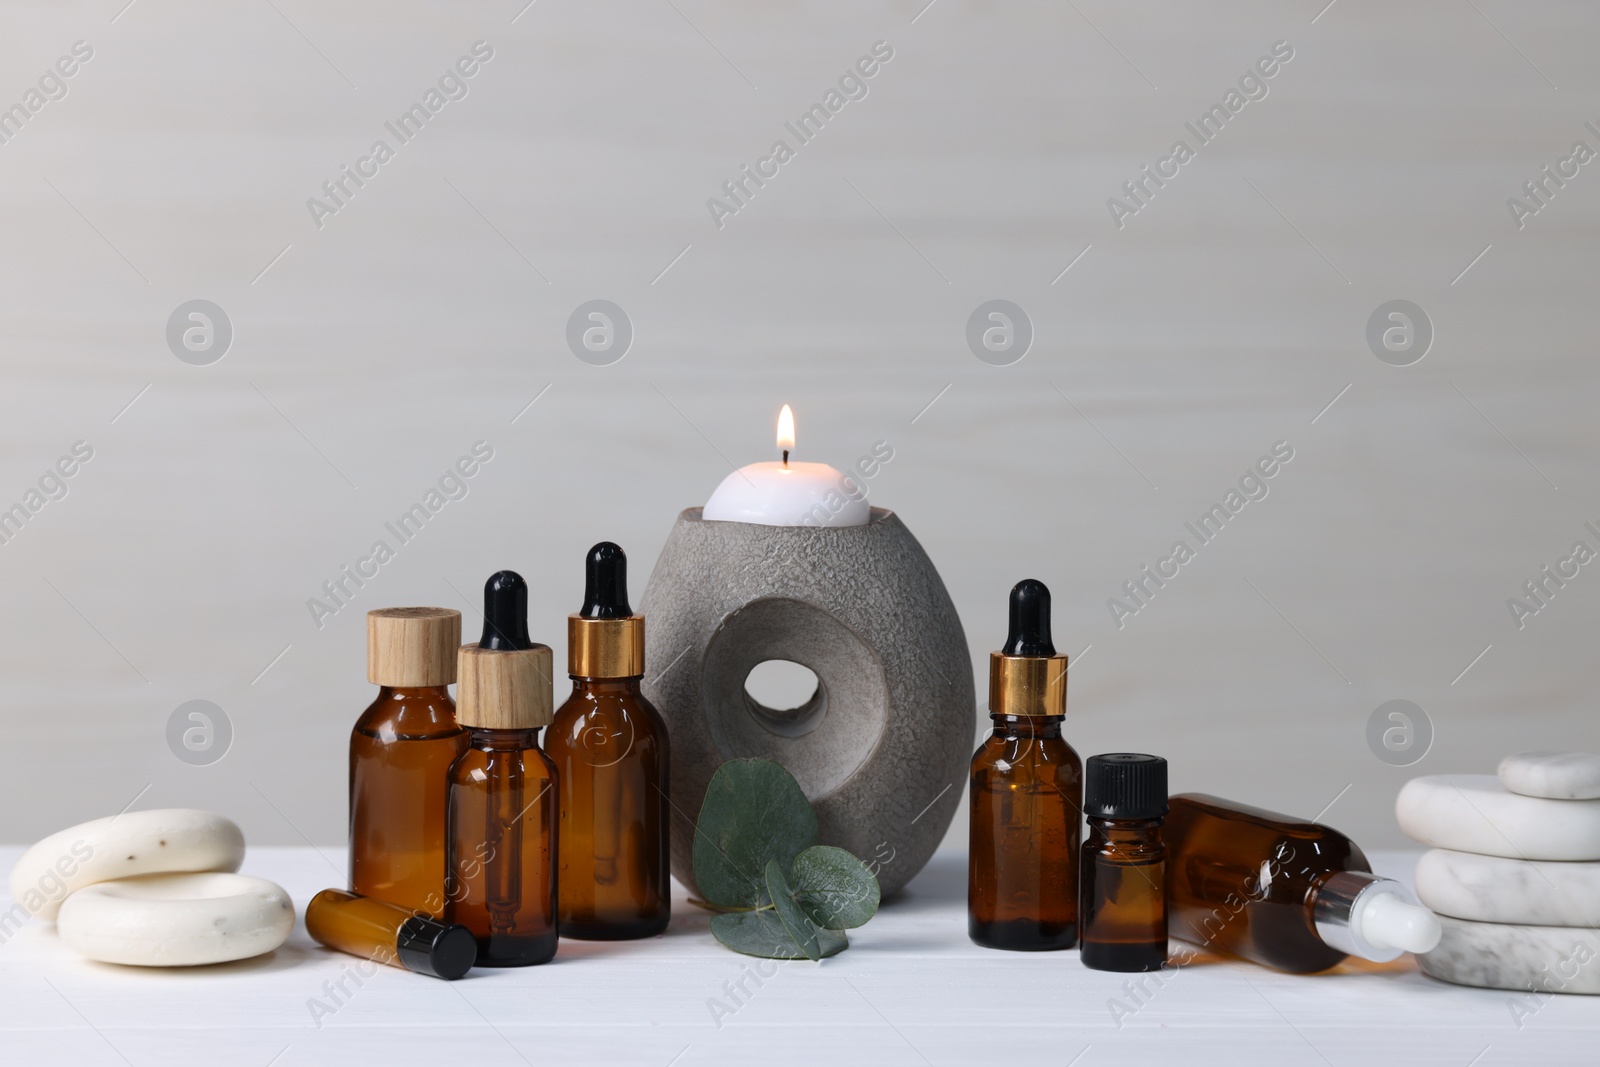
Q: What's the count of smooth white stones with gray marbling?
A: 4